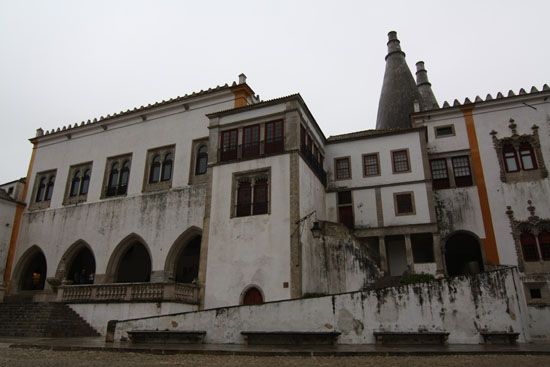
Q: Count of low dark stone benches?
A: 4